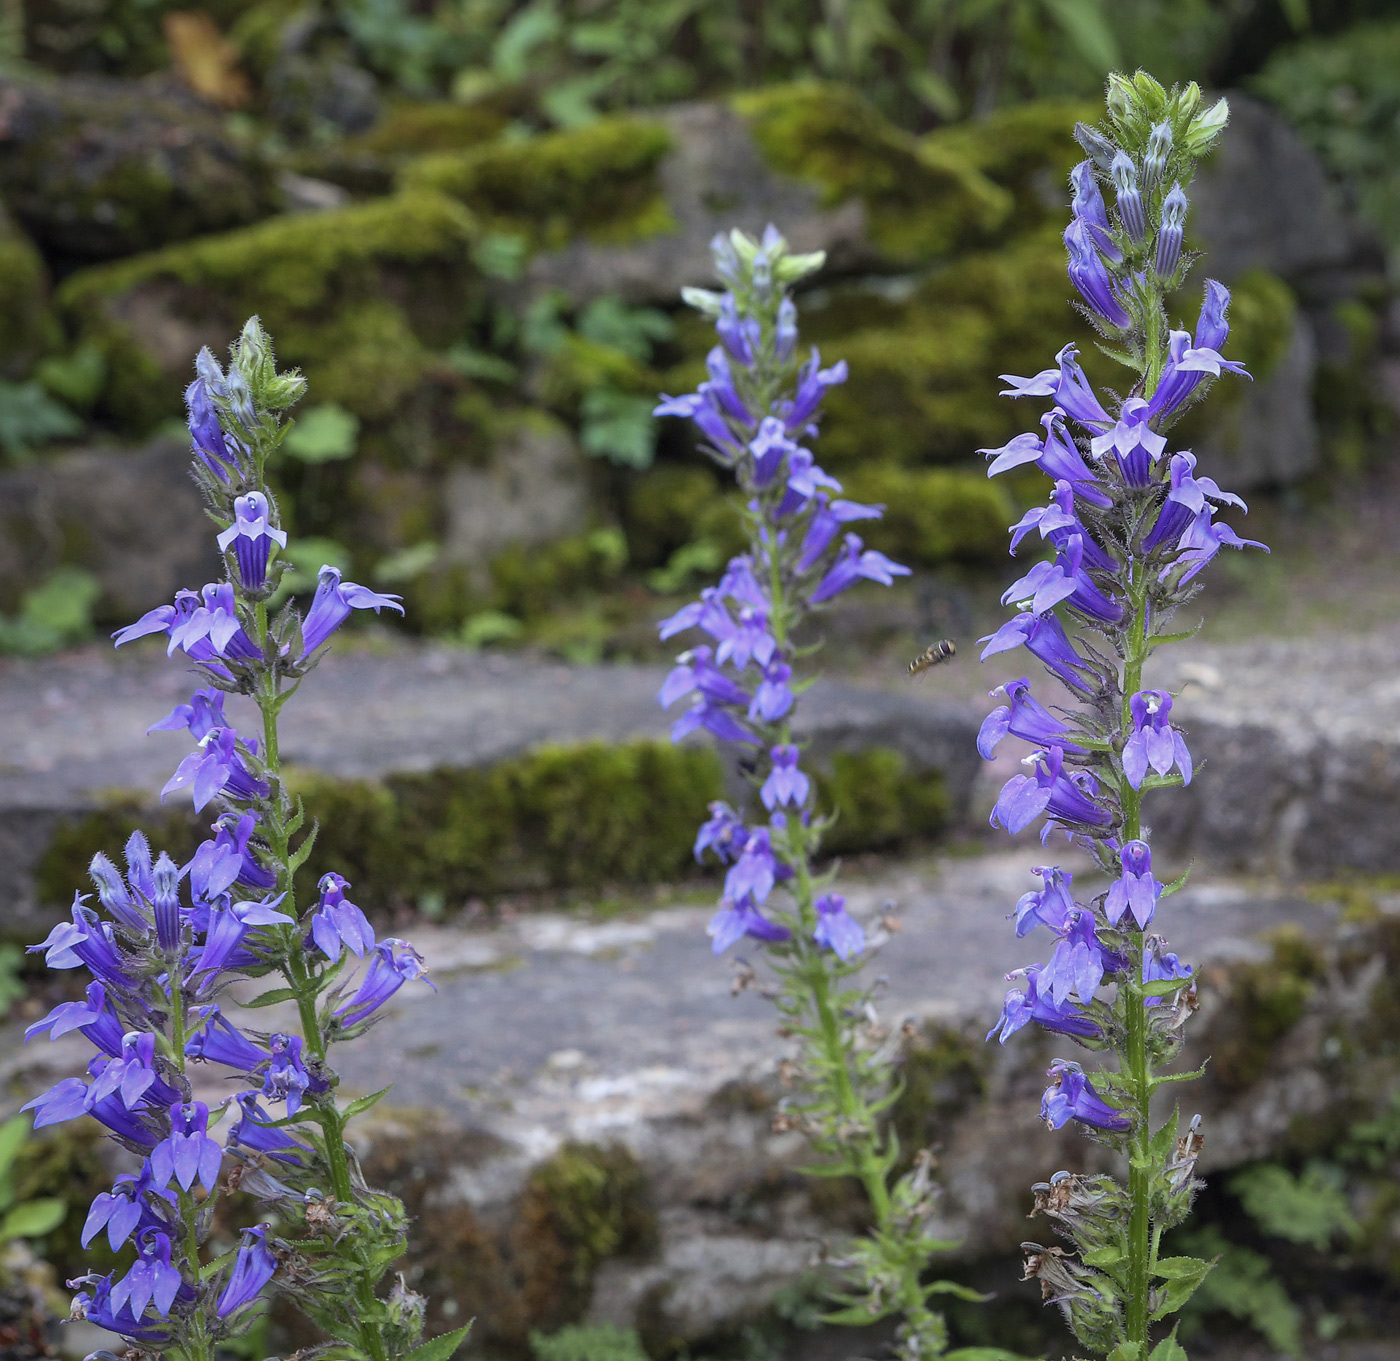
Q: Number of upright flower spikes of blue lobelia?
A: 4